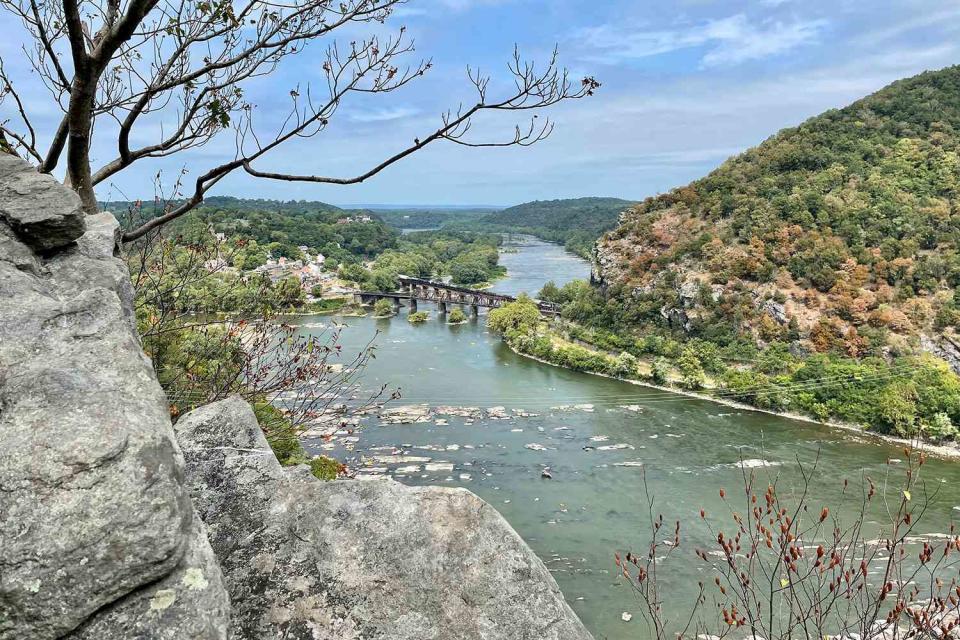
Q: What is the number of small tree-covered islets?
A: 3